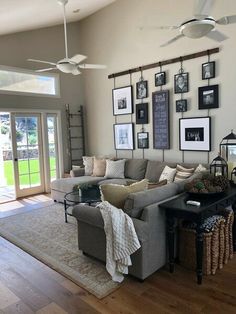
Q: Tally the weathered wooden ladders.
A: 1